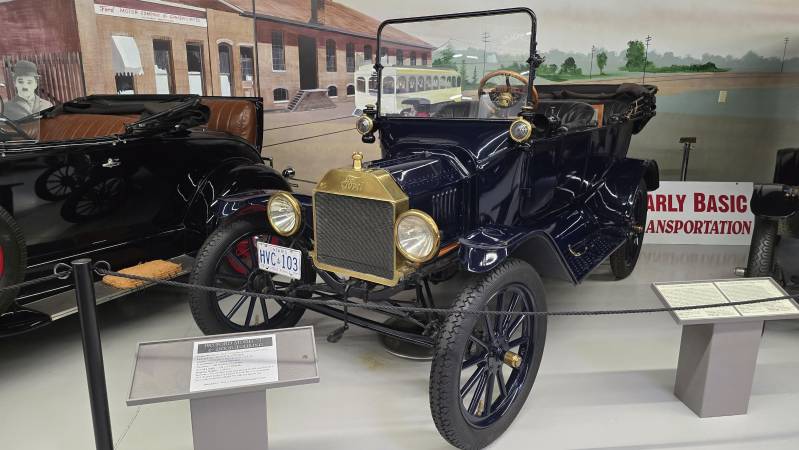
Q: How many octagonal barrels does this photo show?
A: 0